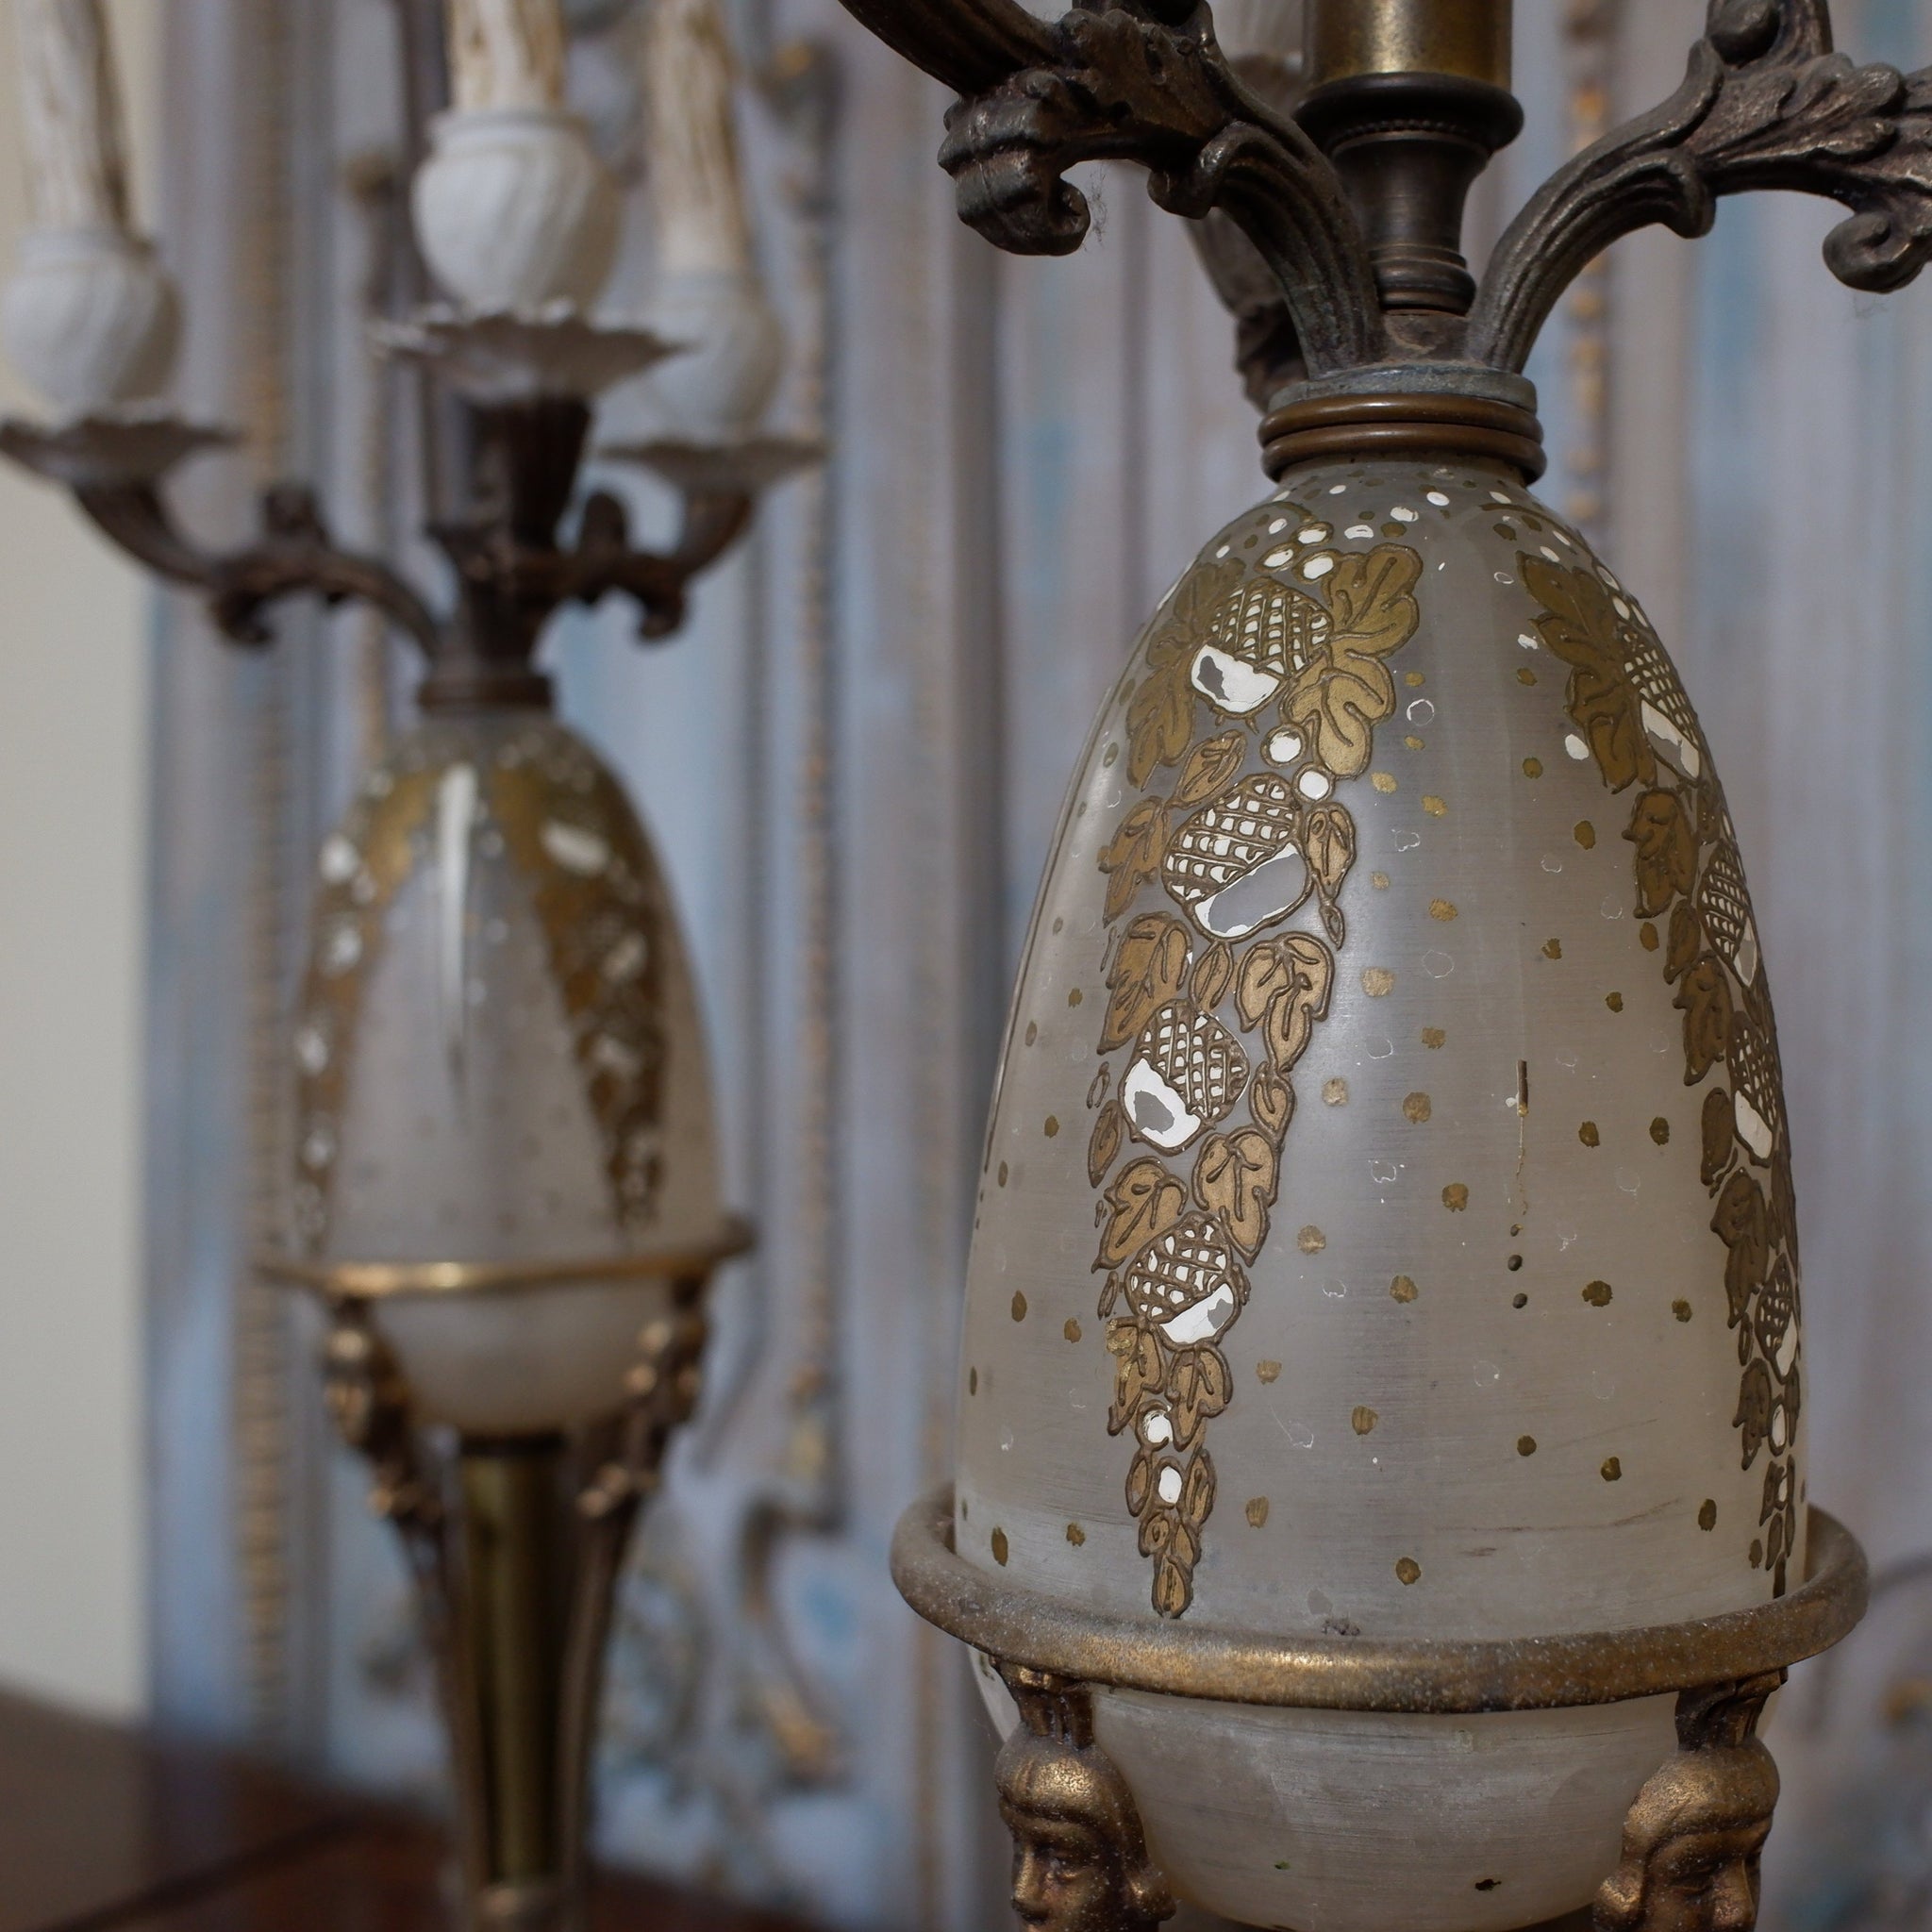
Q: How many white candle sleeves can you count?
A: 3